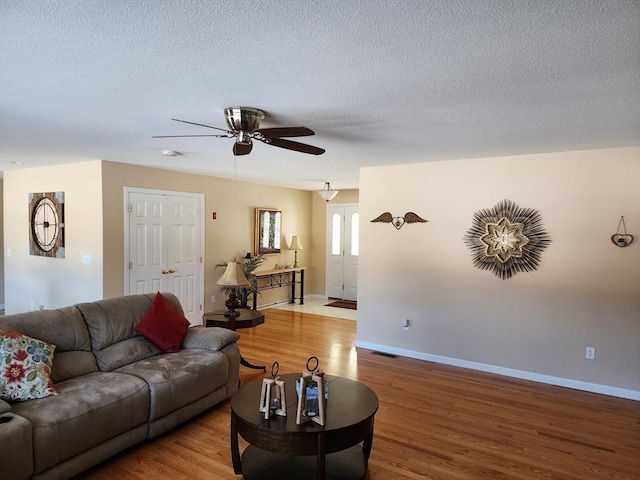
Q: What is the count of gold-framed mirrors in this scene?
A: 1